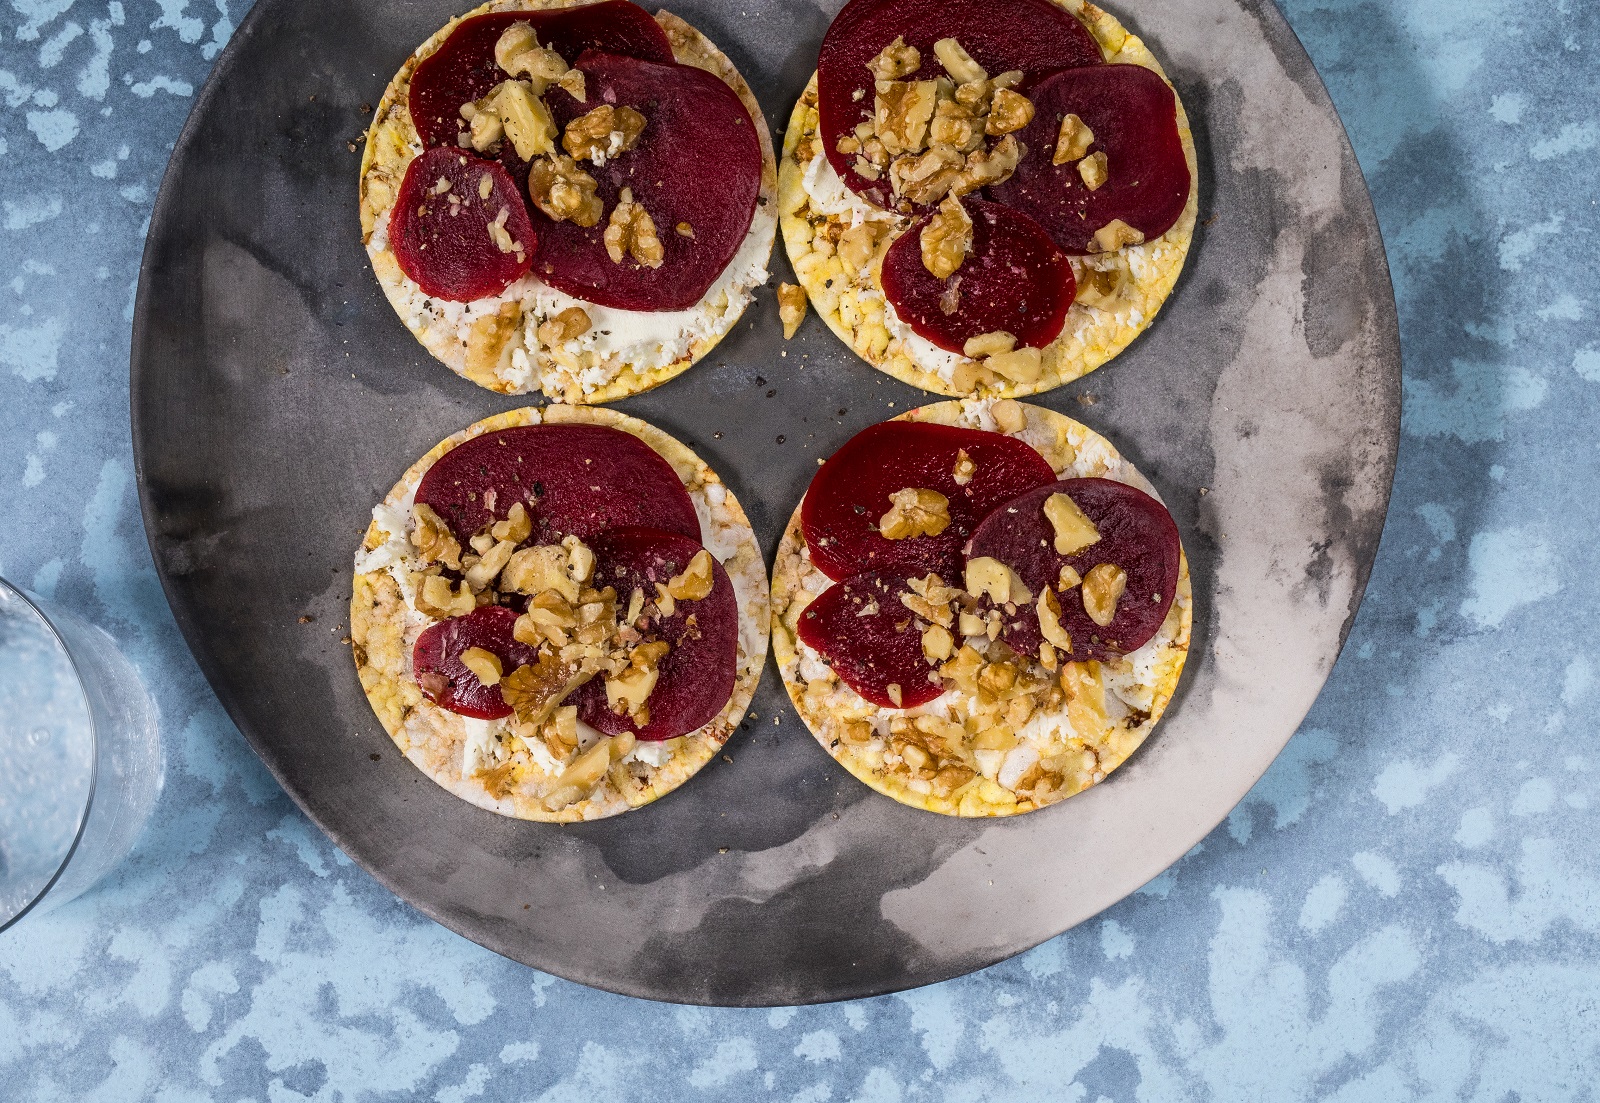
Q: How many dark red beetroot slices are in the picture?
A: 12